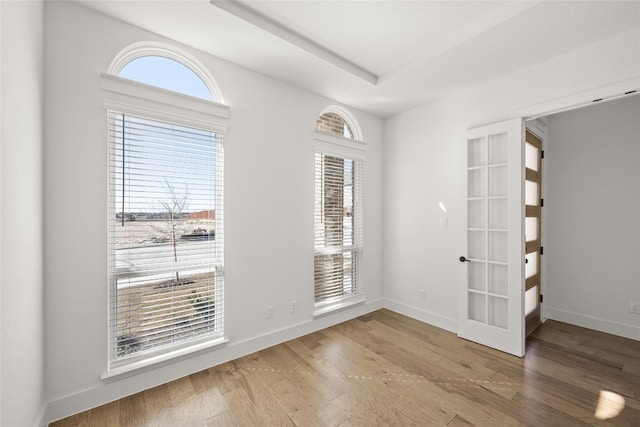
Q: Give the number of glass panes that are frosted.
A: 5